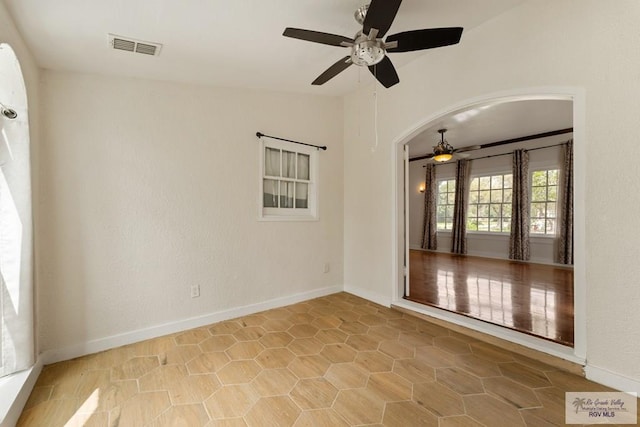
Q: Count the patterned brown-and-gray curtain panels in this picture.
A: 4